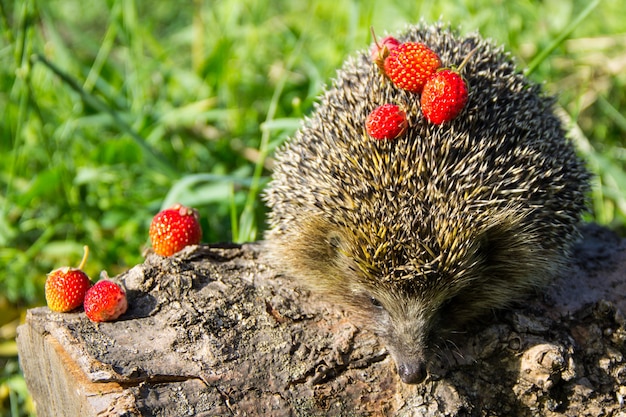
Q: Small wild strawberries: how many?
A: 7